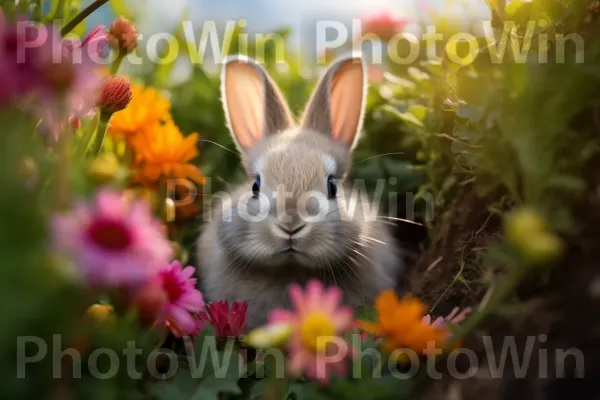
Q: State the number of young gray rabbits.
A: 1